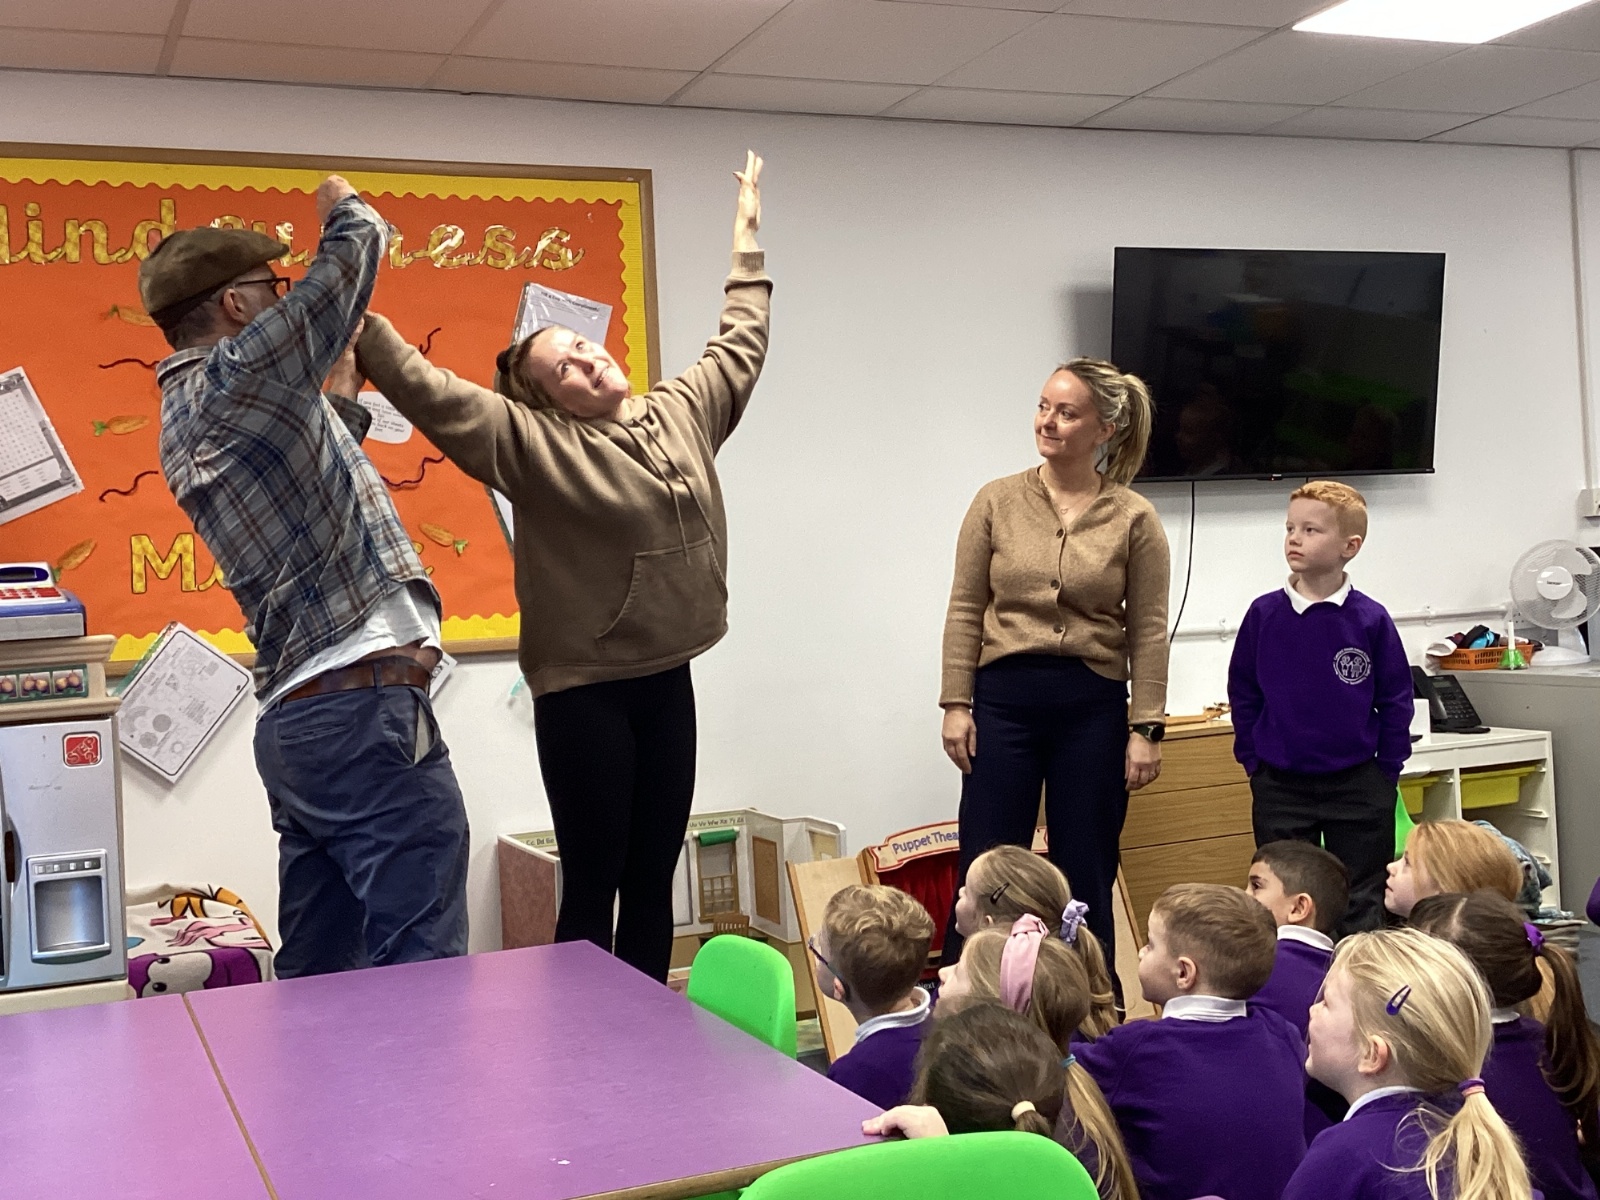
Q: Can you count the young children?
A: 10